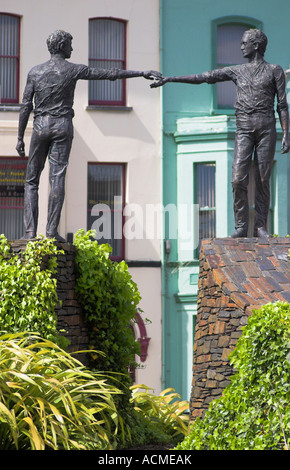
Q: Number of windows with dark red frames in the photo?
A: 4